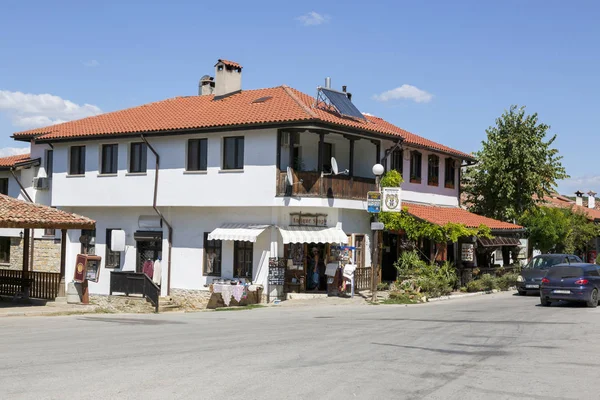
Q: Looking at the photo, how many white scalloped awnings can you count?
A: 2